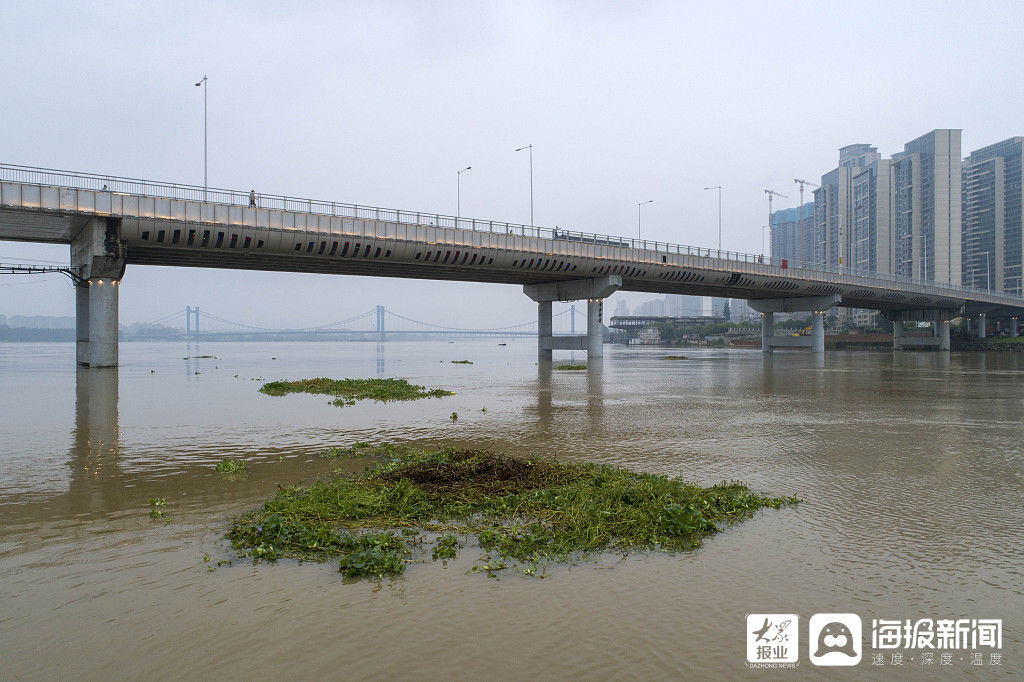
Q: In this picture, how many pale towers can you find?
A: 3